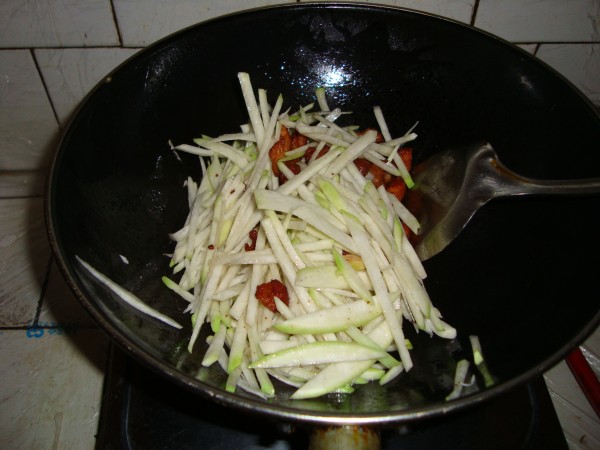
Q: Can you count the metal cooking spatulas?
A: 1